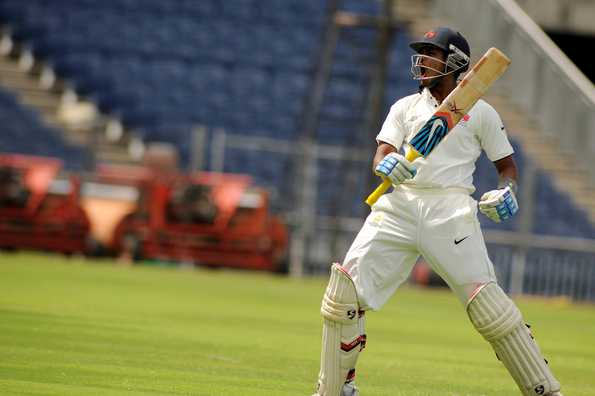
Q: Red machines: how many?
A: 2